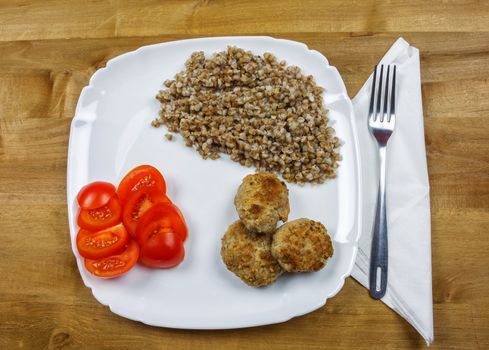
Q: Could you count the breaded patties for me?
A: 3